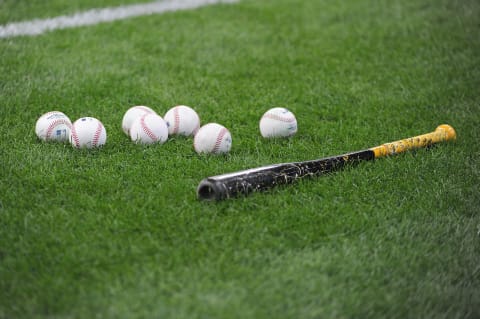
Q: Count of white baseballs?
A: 7